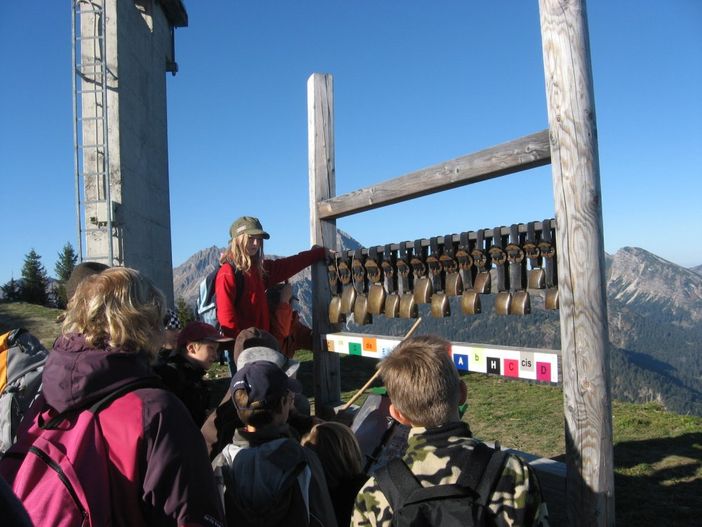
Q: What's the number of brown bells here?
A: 15